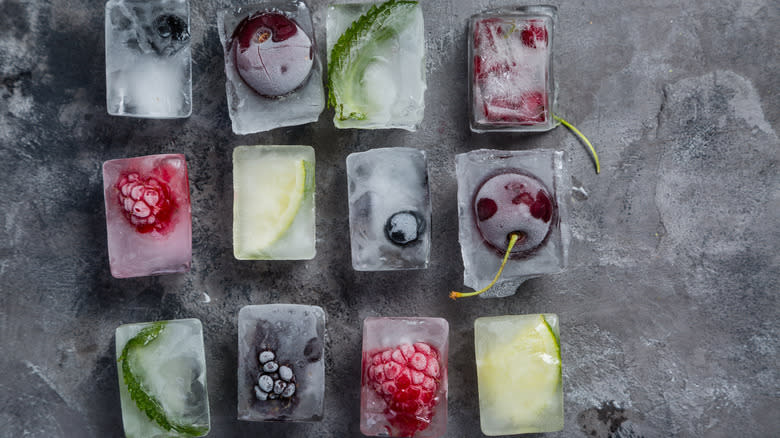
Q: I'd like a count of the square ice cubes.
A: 12